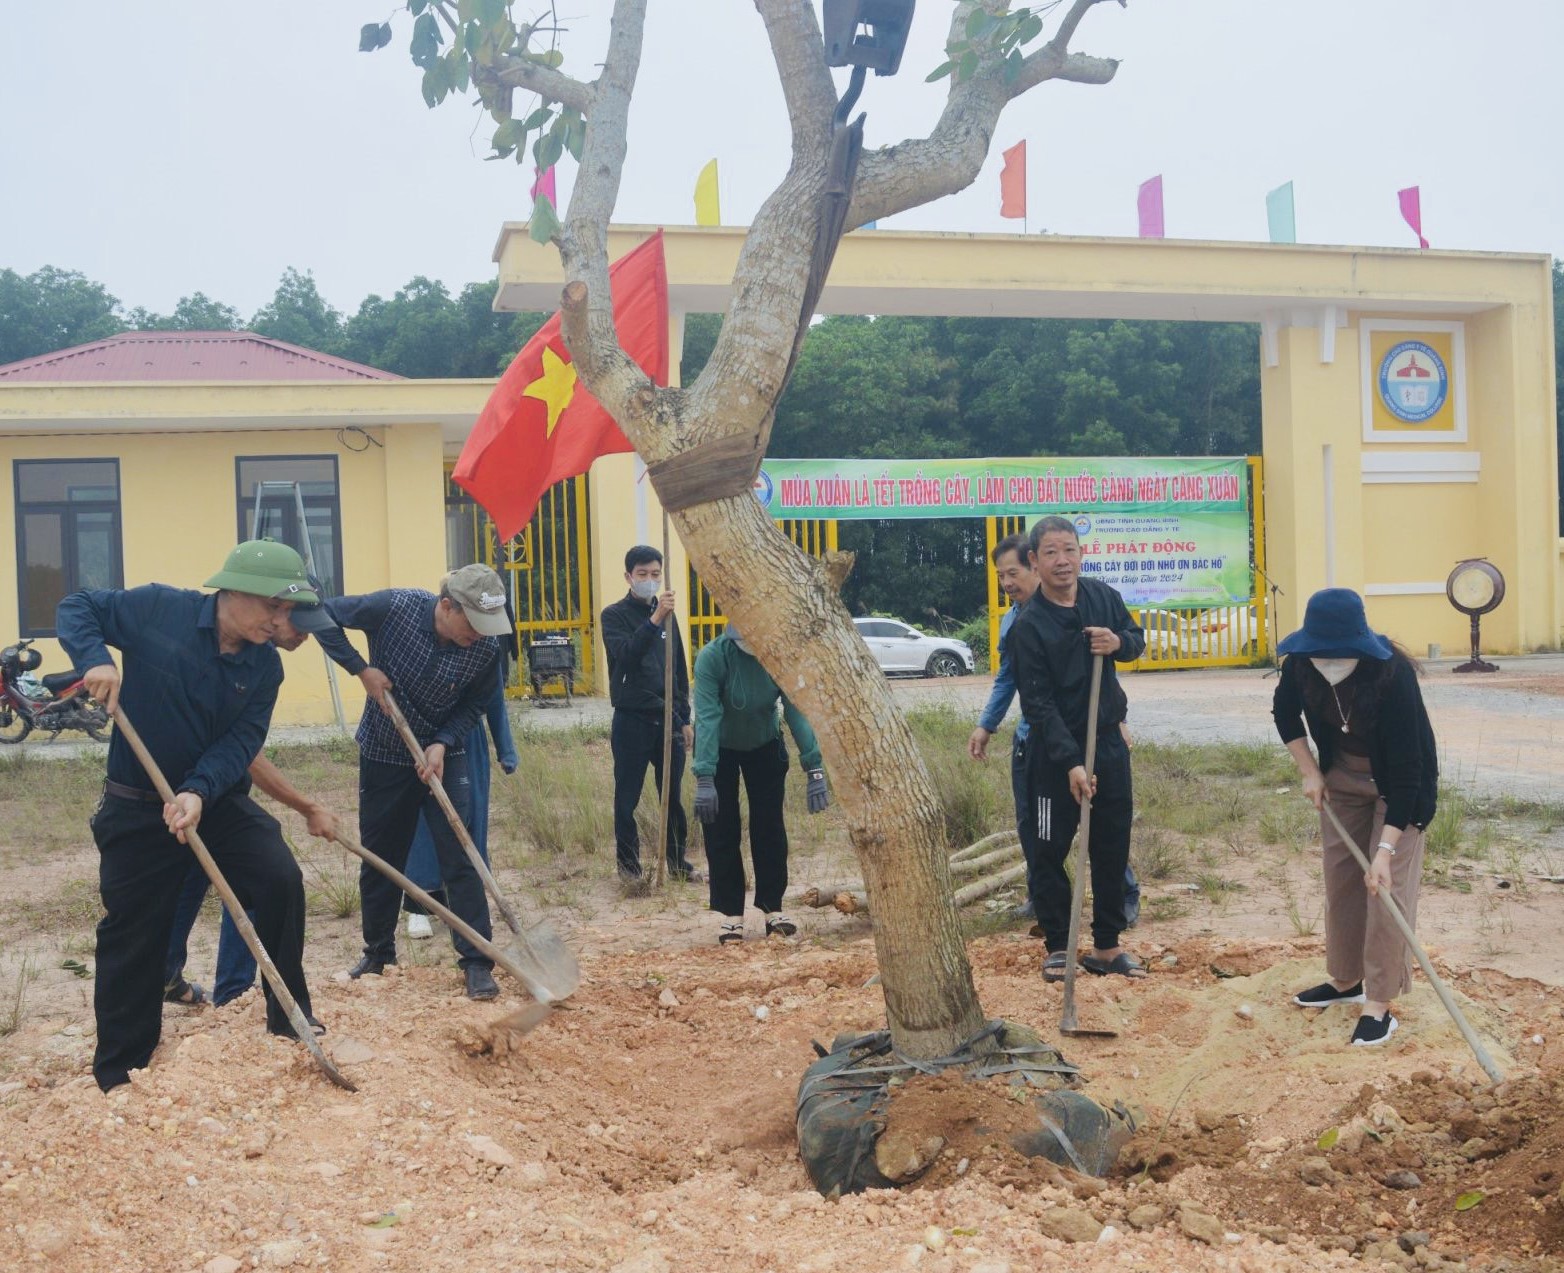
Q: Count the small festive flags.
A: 7